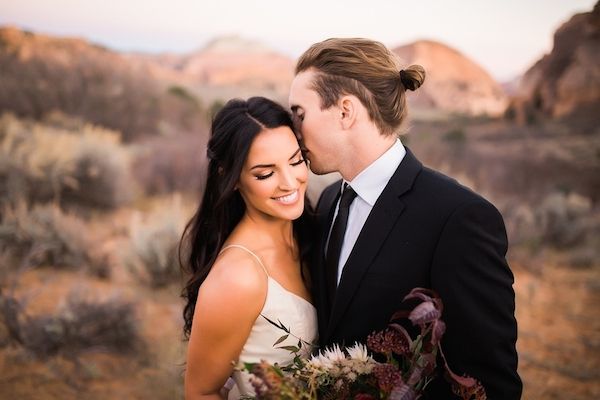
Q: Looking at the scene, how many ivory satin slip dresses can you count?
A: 1